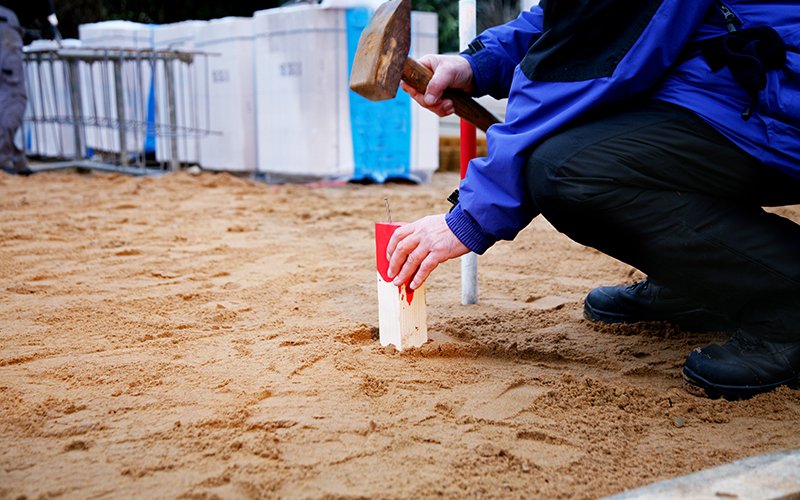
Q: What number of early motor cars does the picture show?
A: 0